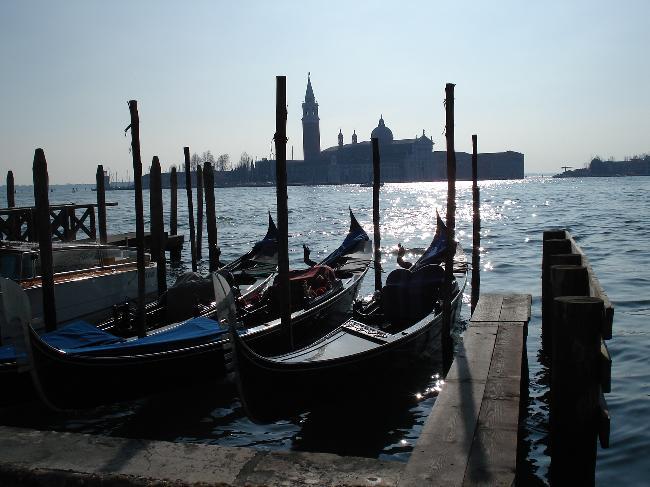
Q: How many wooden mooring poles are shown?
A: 13